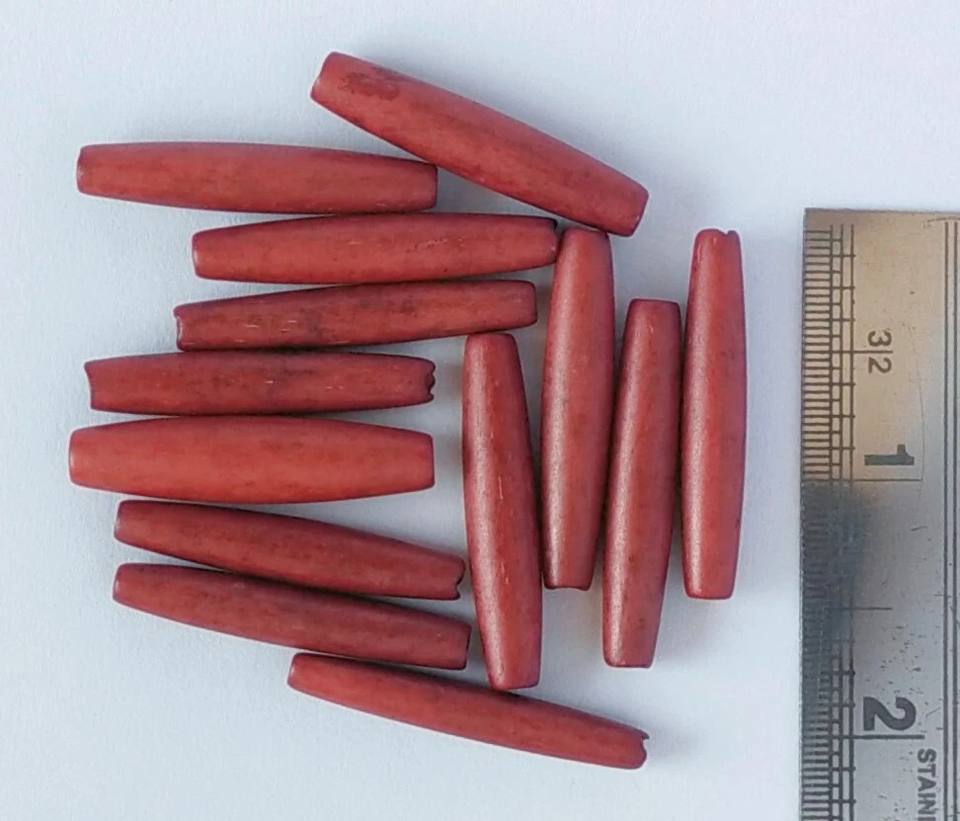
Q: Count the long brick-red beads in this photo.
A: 13